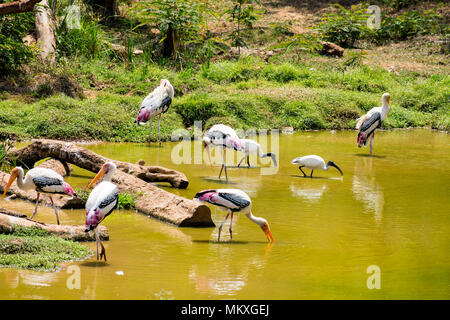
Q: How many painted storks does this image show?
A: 6